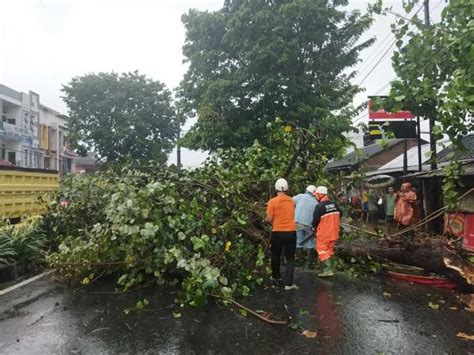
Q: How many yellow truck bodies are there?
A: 1